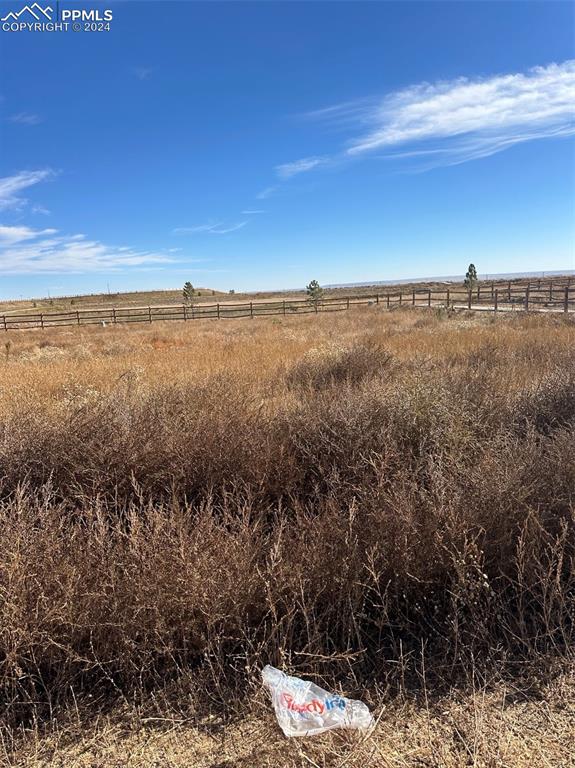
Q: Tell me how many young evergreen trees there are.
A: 3